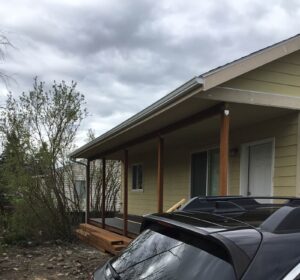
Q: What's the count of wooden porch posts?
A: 5